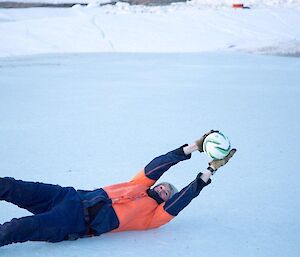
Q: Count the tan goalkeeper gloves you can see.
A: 2